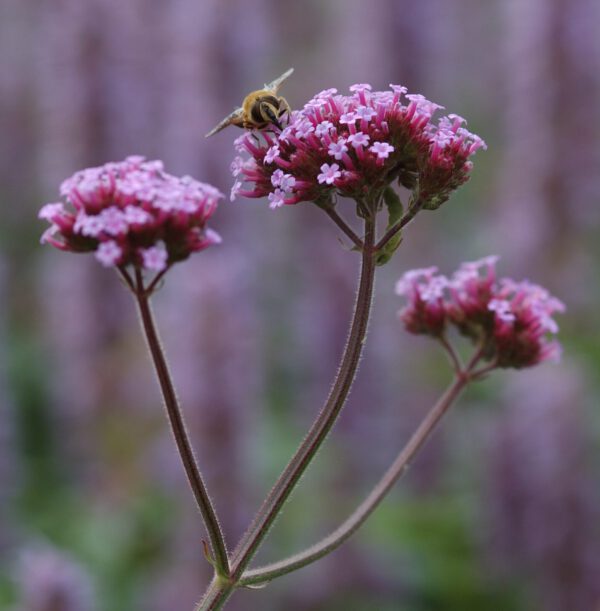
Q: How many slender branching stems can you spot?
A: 3